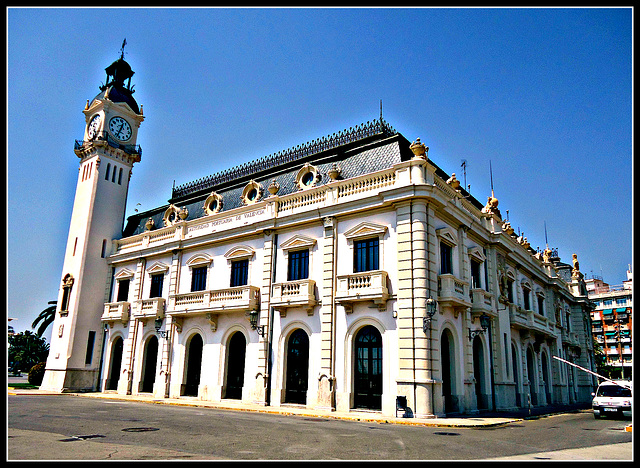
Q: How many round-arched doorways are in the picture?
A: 11